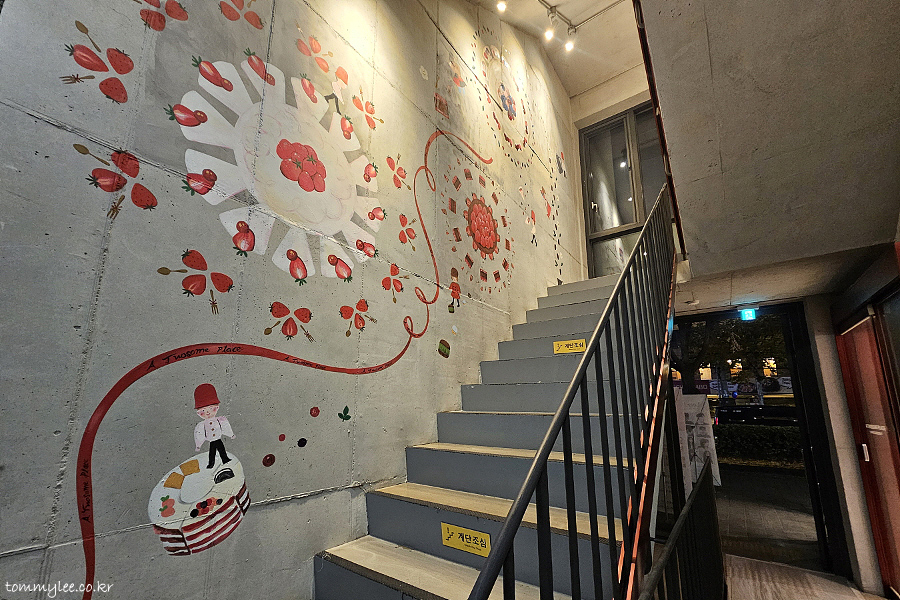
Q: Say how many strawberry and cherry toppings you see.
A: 12